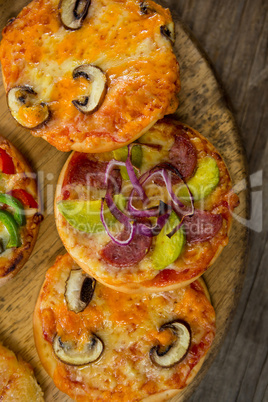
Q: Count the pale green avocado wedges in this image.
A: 4